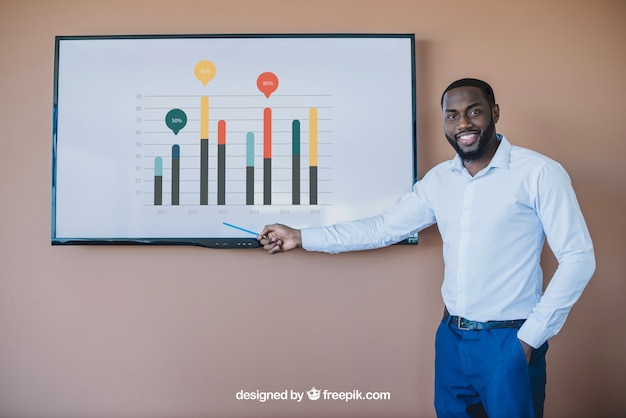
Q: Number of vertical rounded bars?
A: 8